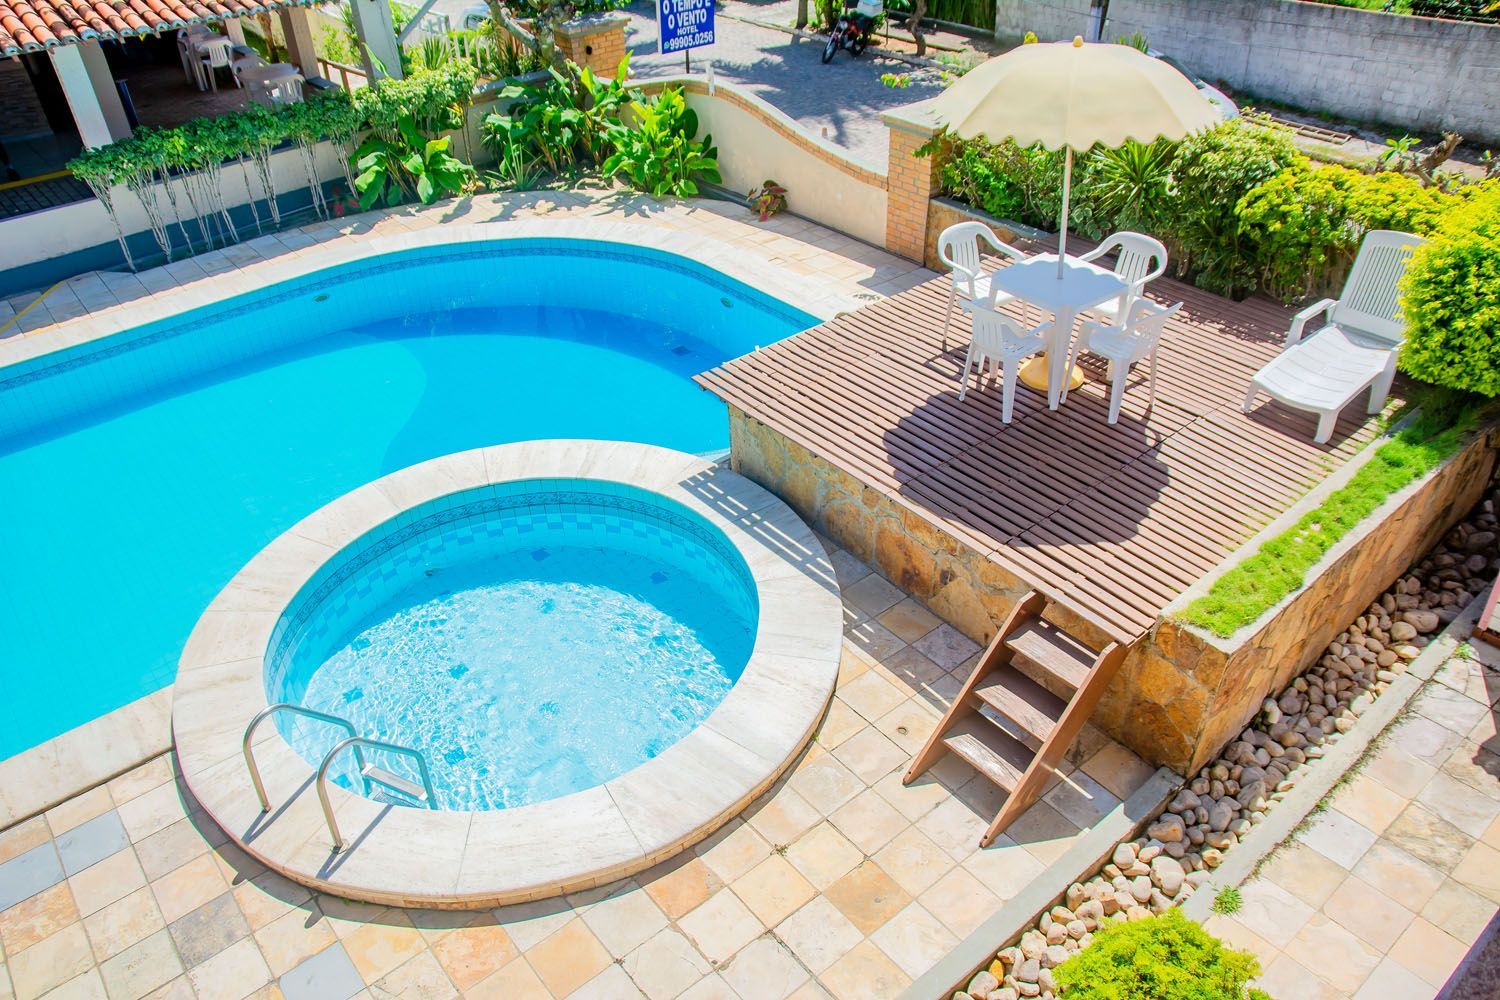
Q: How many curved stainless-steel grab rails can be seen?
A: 2